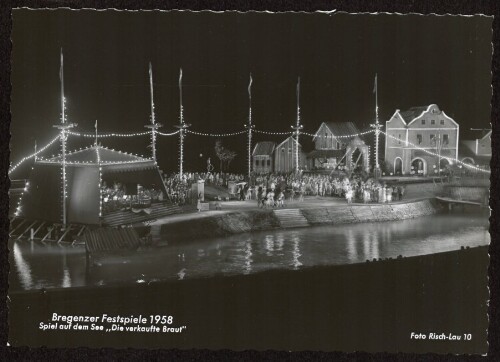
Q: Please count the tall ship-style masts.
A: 6